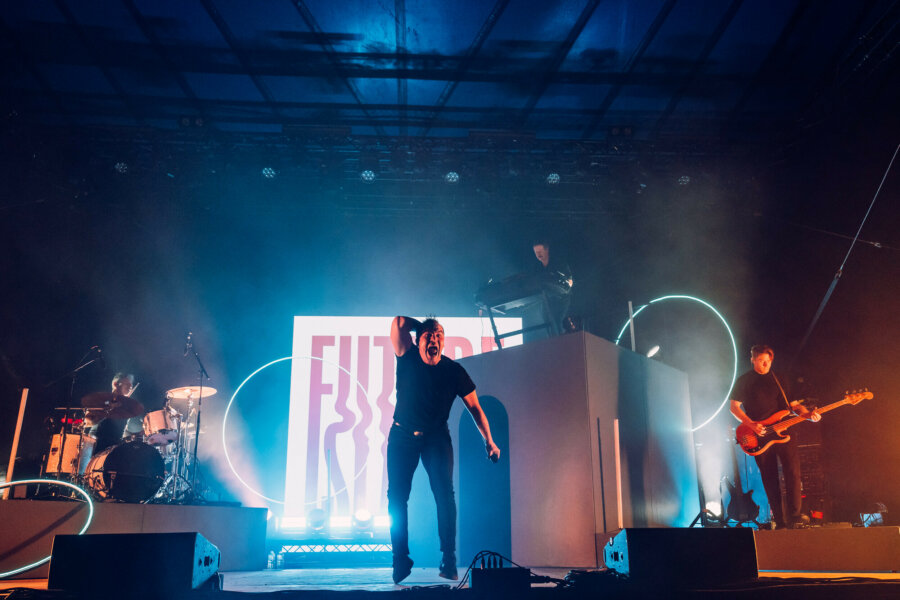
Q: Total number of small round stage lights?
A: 6